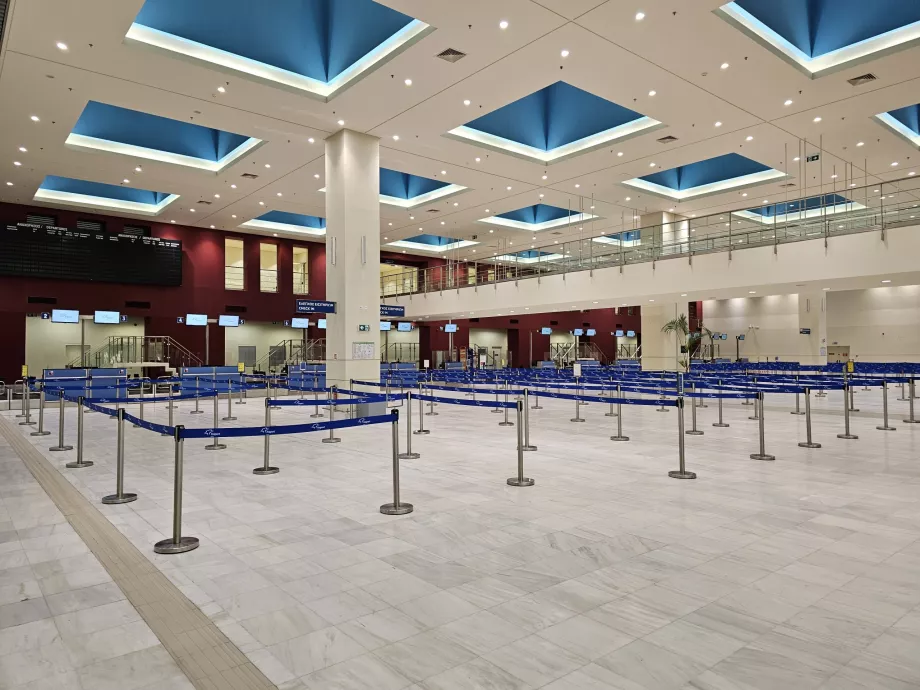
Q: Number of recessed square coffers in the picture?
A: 14